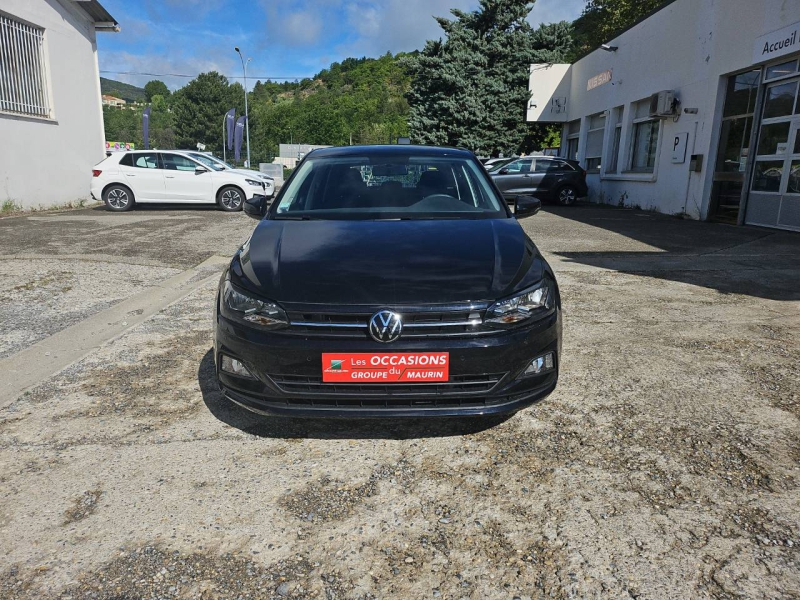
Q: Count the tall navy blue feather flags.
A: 3